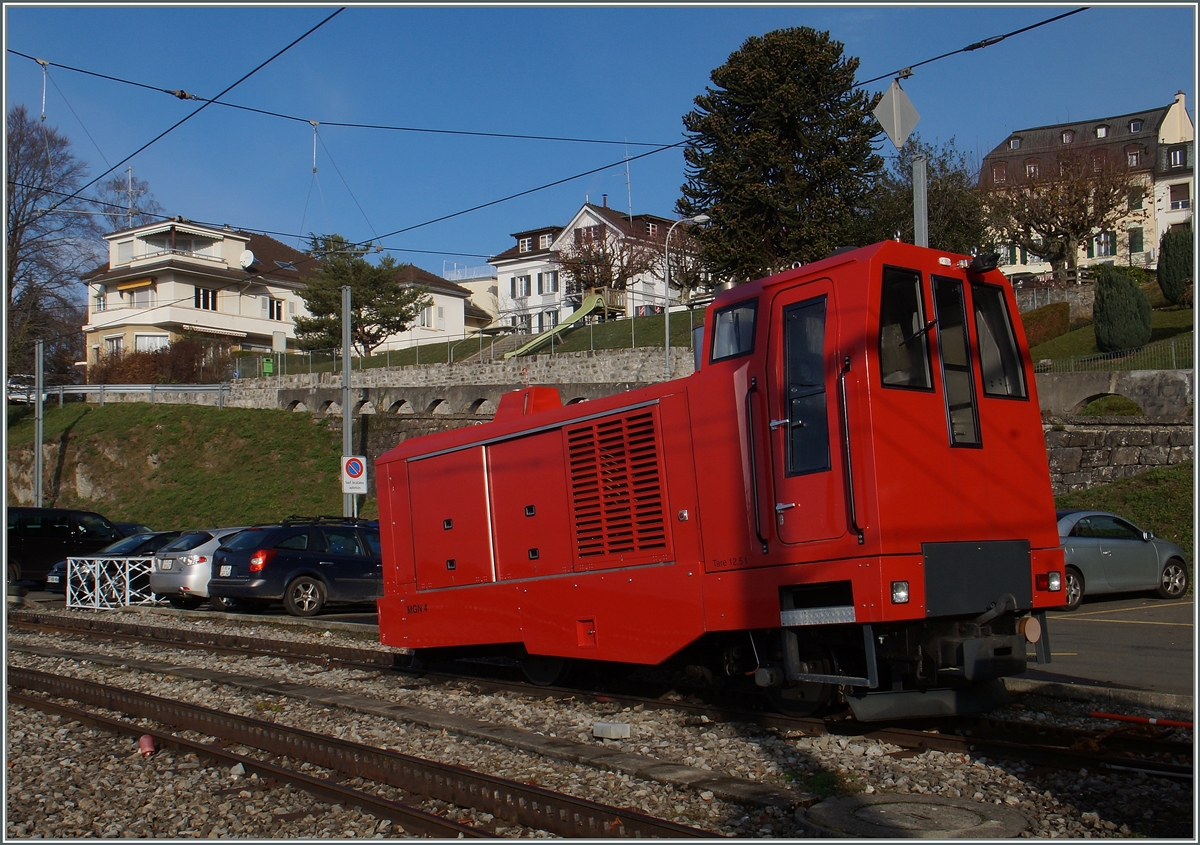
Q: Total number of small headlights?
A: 2